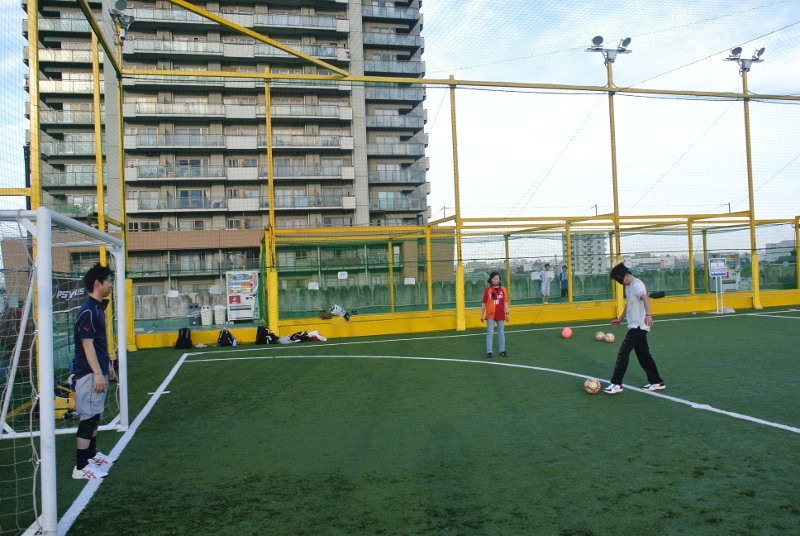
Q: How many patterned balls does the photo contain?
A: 3